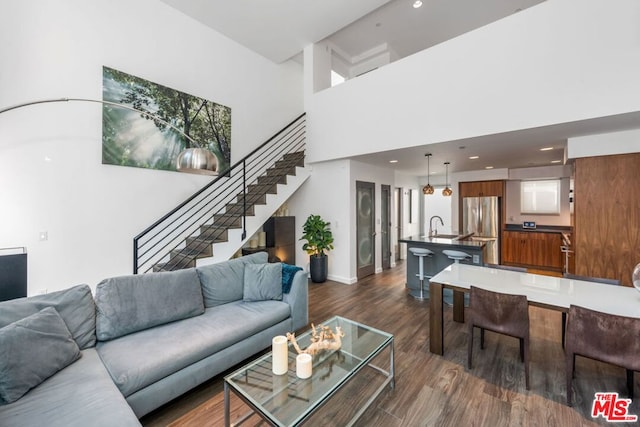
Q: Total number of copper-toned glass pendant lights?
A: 2